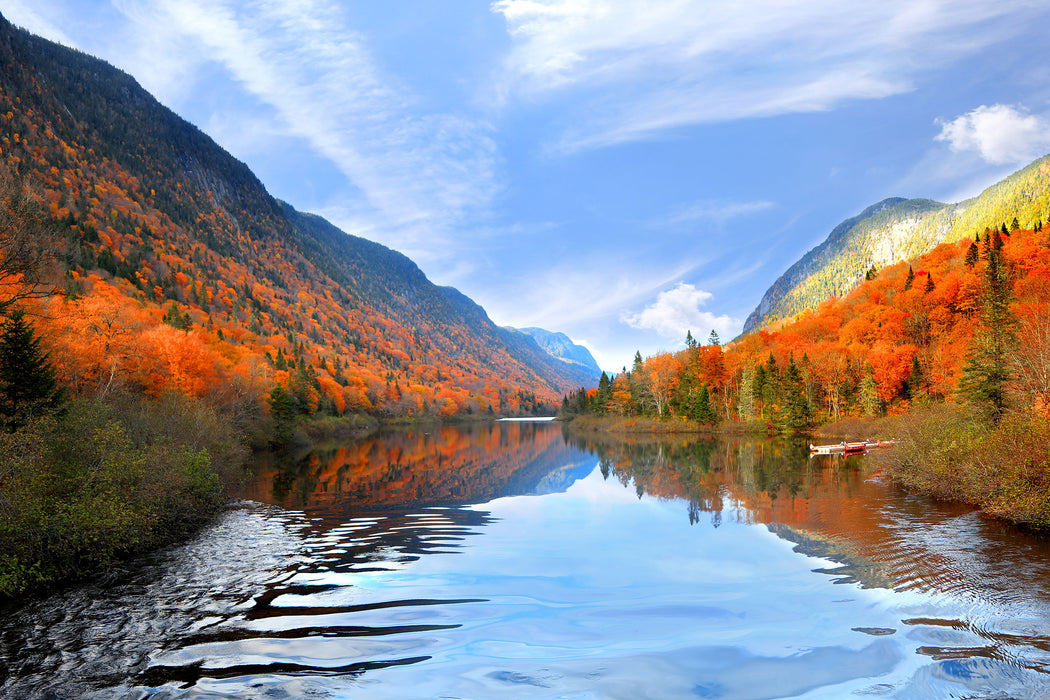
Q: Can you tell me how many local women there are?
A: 0